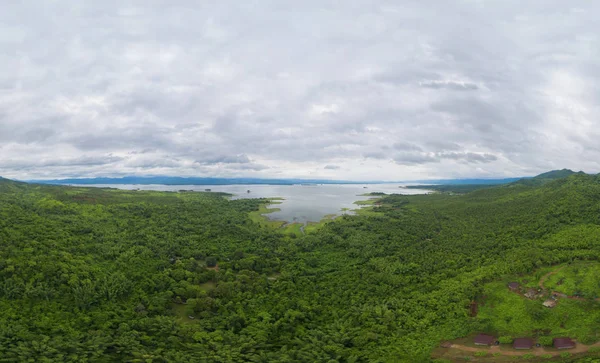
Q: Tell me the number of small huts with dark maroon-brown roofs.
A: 4